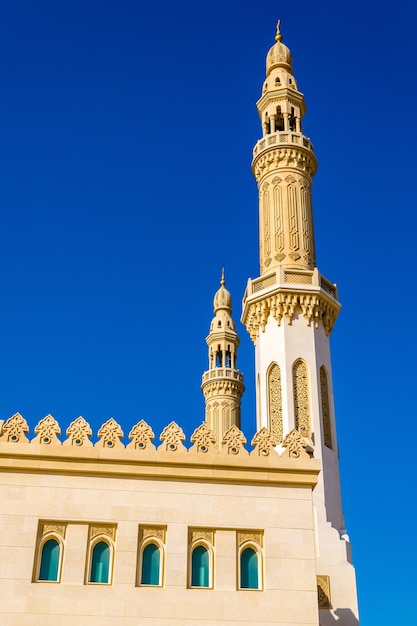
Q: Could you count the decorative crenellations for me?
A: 10